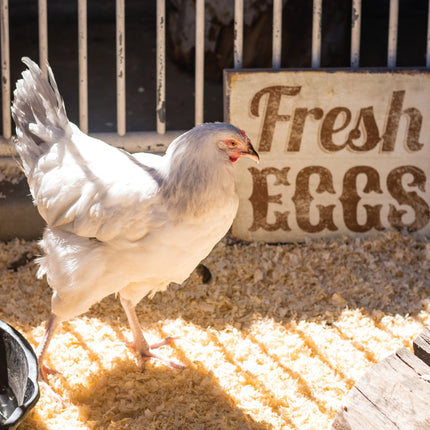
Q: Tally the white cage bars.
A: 12